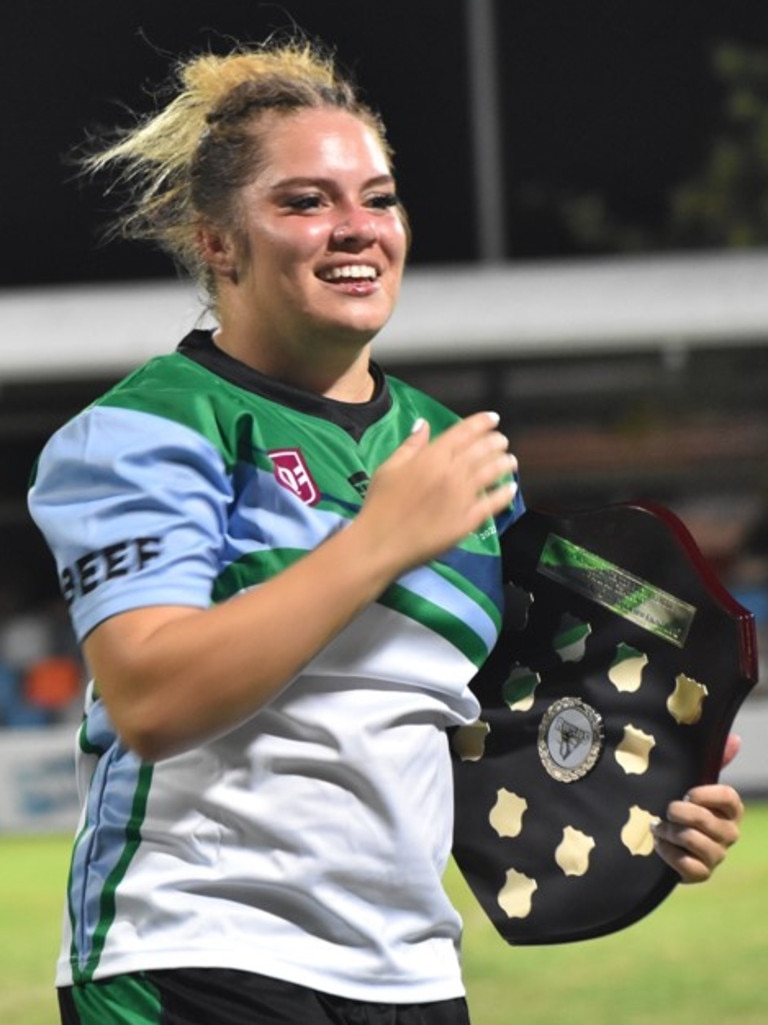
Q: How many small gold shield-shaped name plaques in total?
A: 11